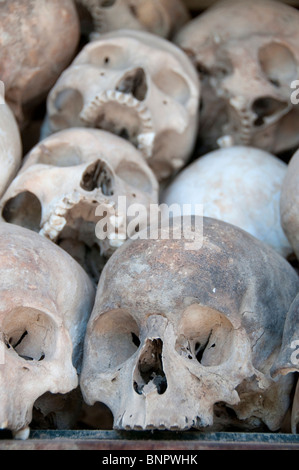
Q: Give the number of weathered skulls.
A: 11